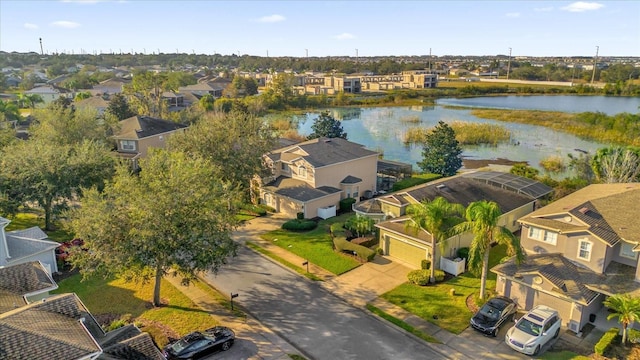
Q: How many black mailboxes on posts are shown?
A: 2